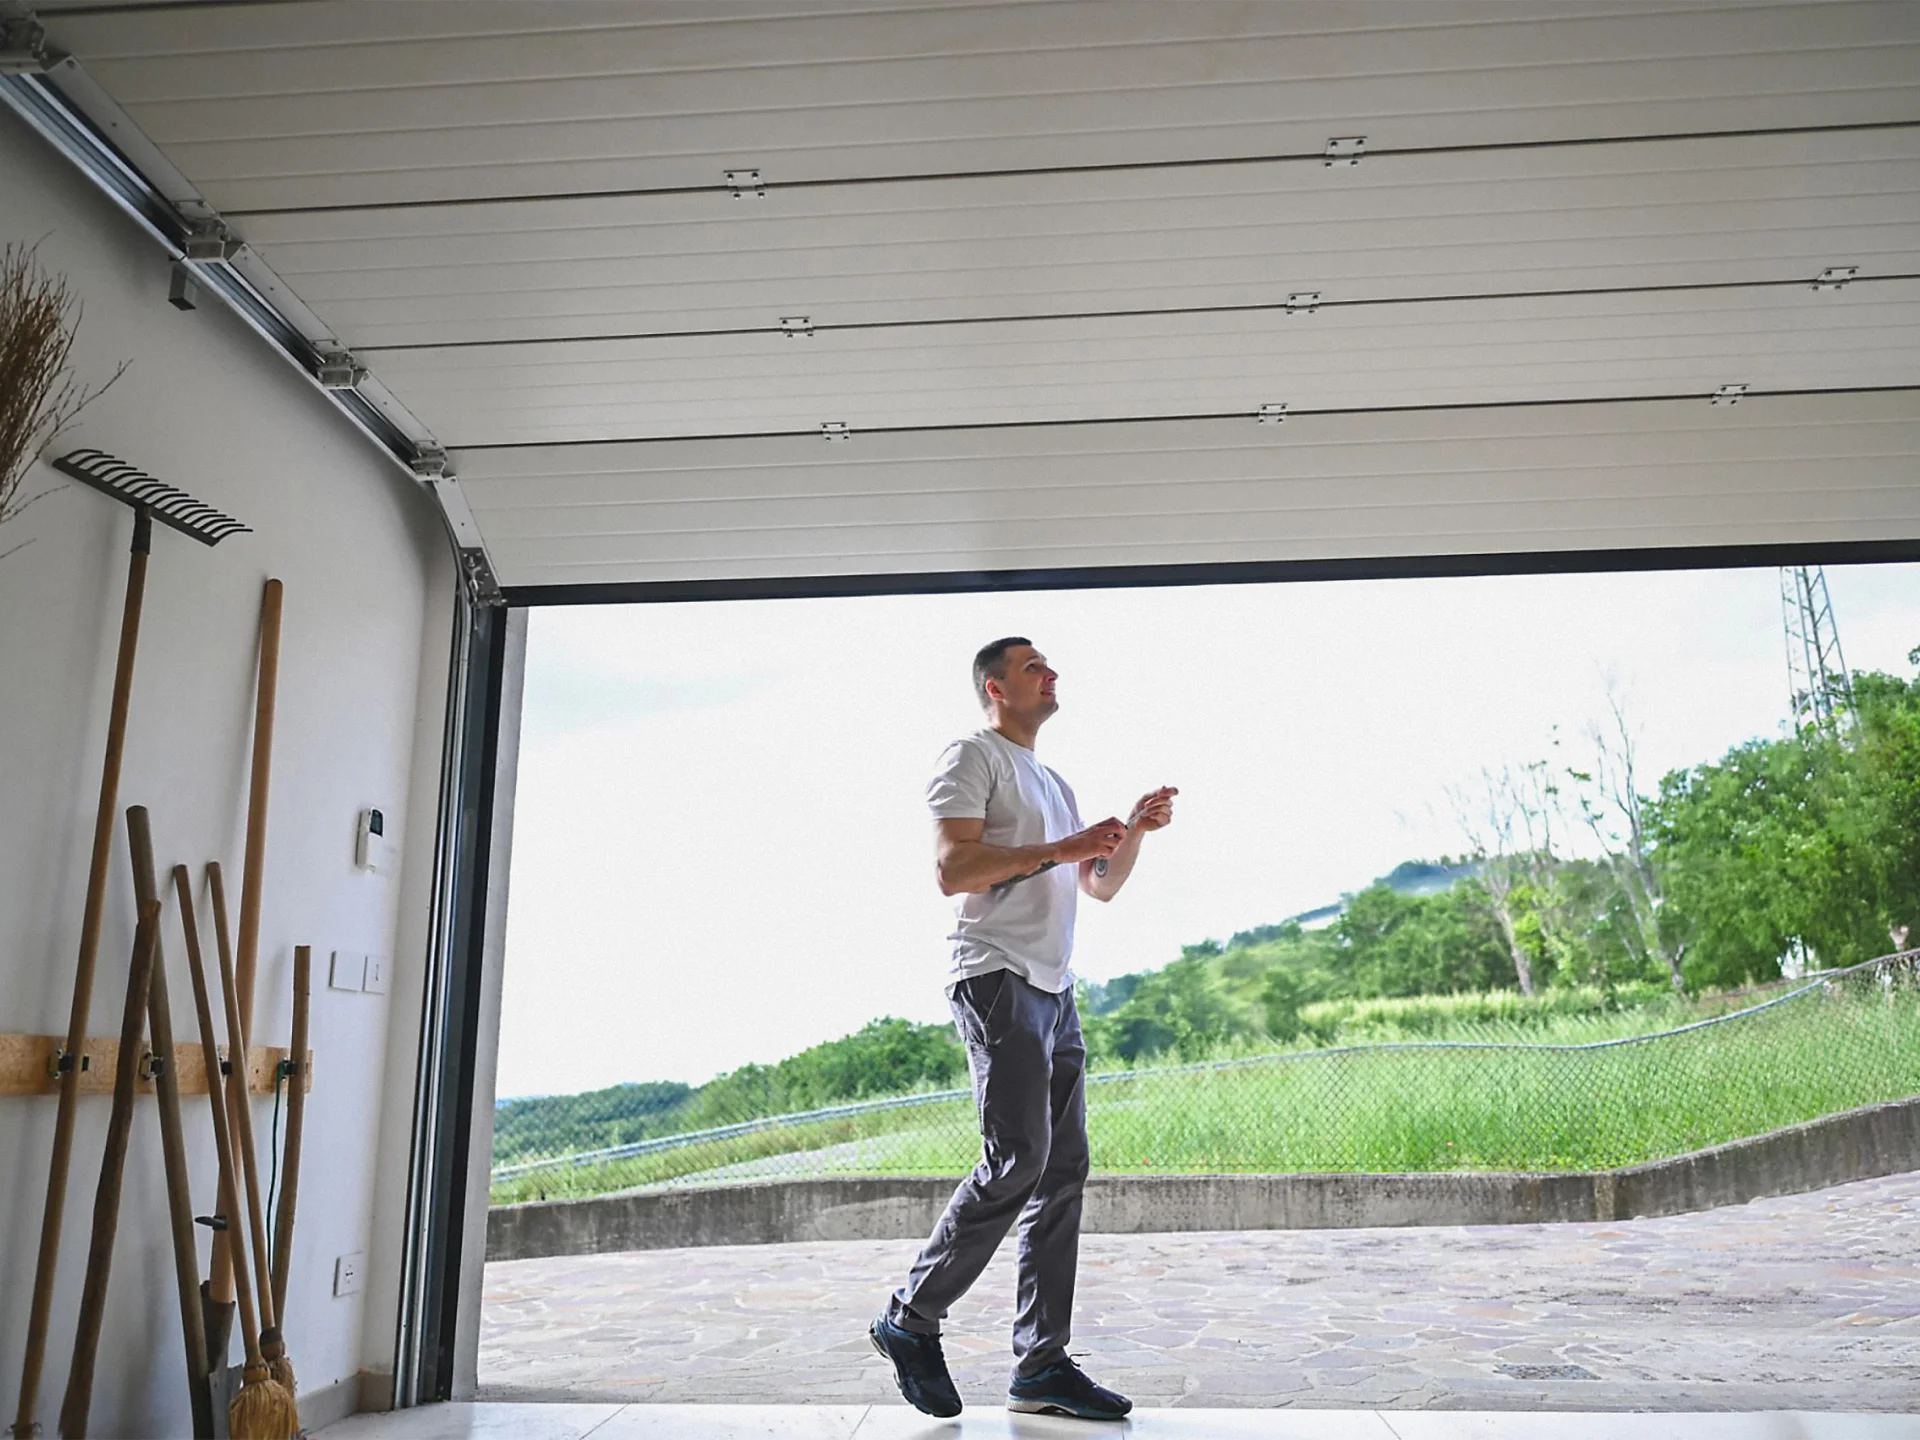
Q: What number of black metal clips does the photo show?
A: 4